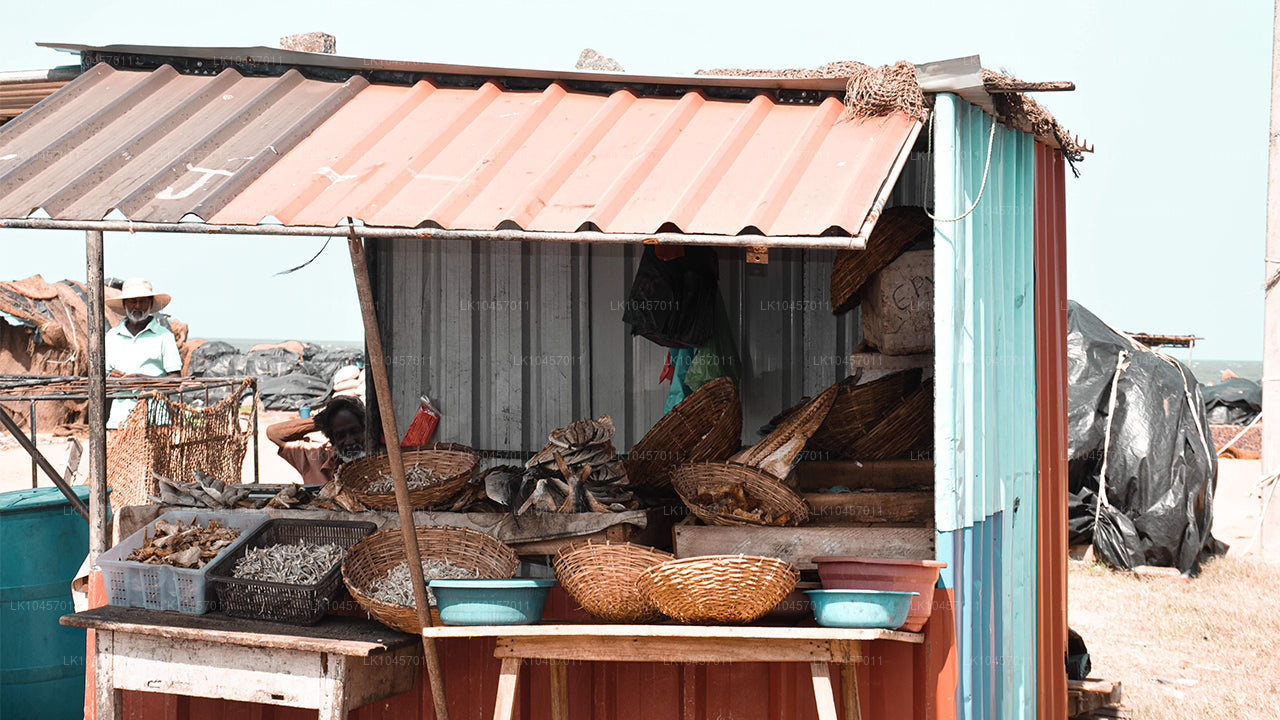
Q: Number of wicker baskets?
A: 9